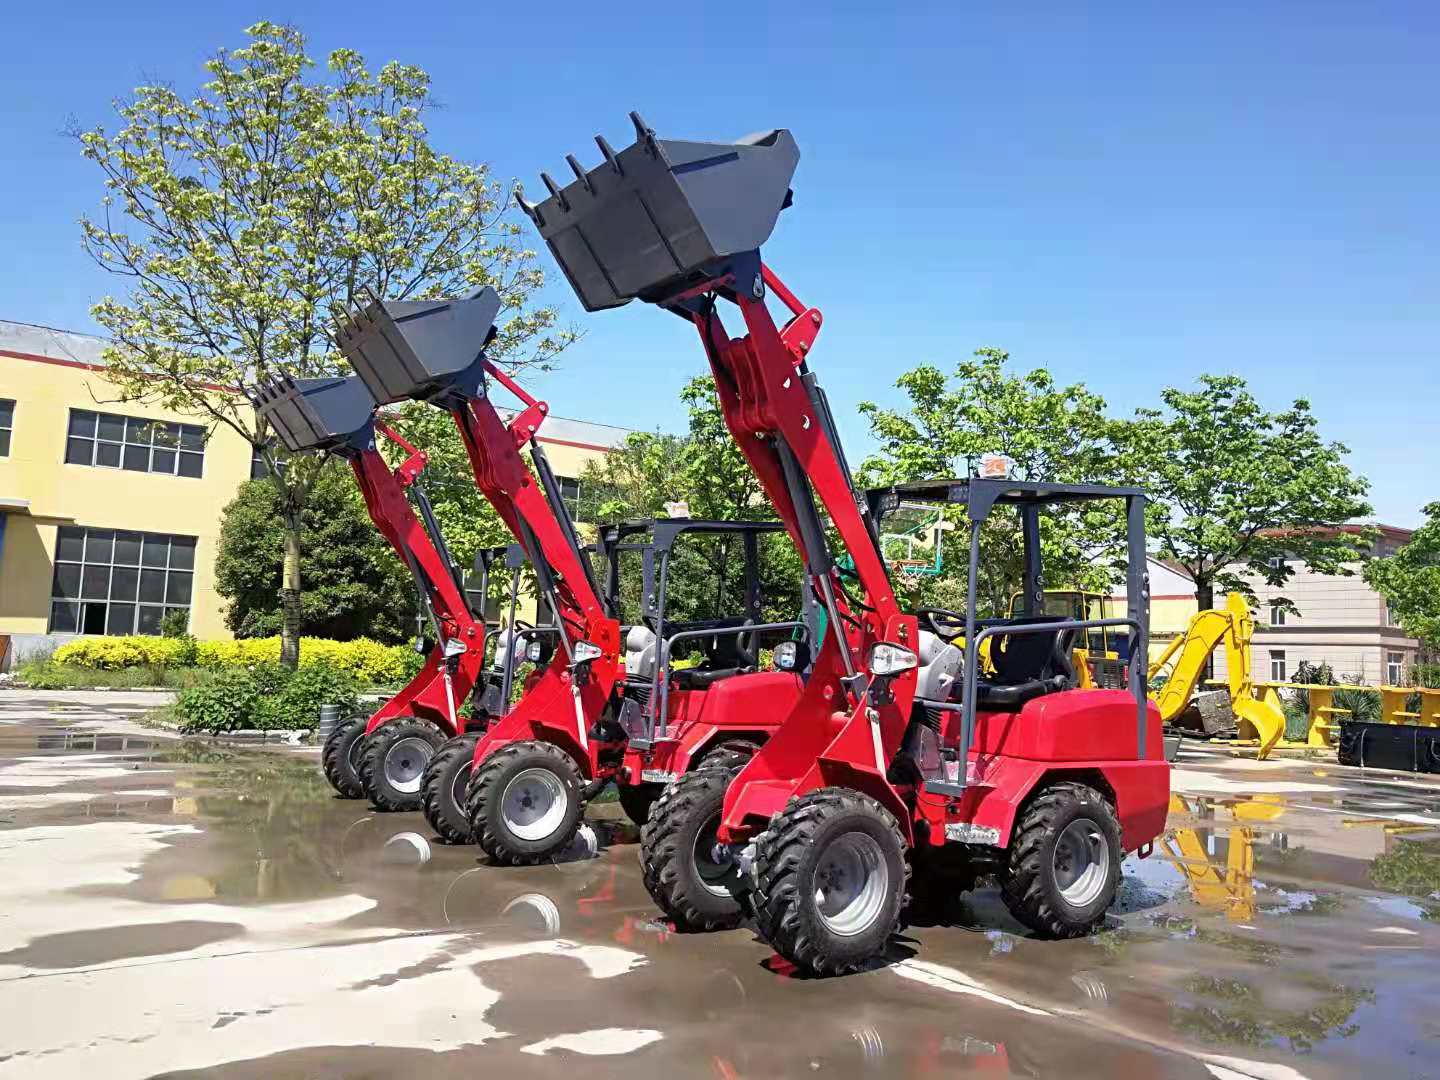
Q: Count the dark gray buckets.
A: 3